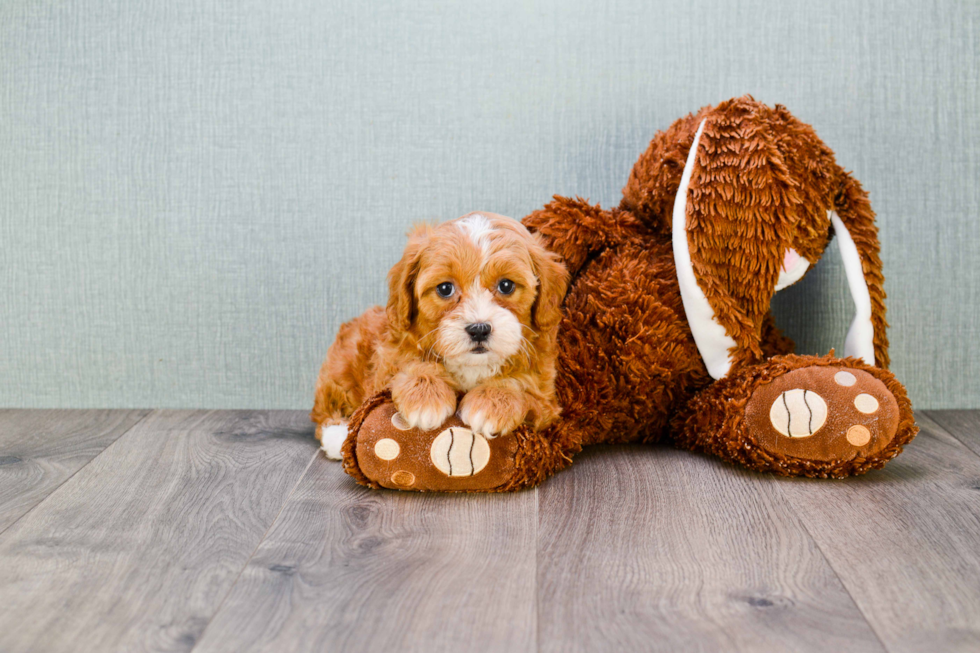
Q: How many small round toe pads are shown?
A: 6